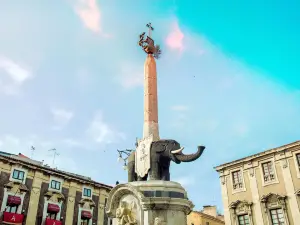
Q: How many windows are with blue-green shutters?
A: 3